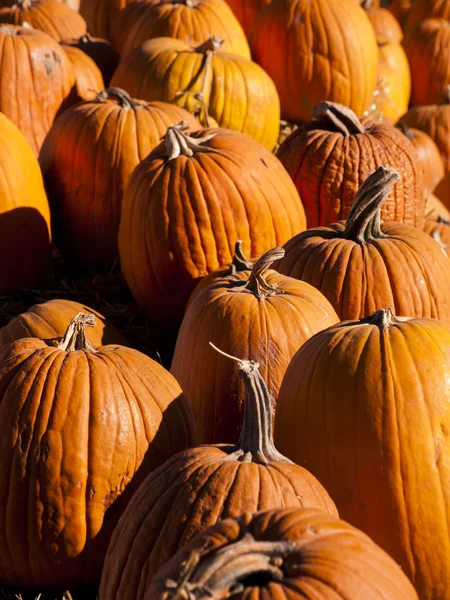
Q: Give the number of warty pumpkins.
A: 1